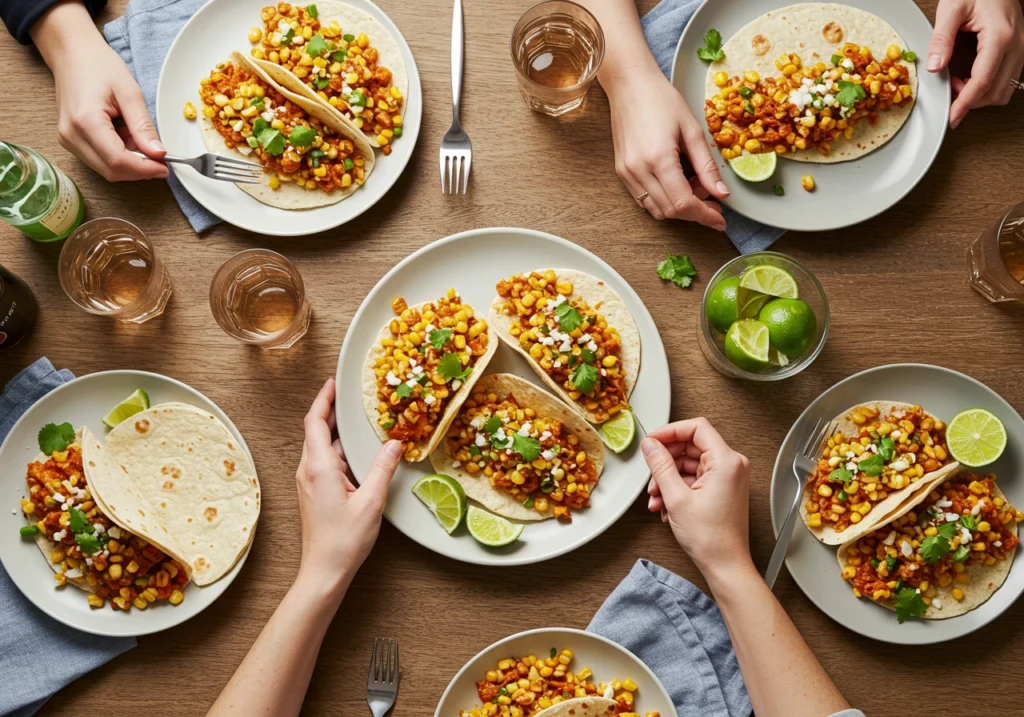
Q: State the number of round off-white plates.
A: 6